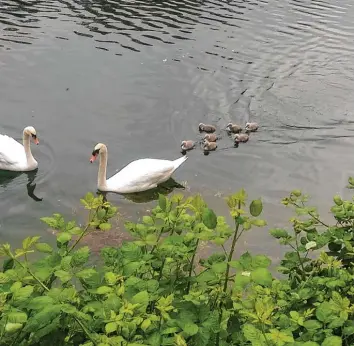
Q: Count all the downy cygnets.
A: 7